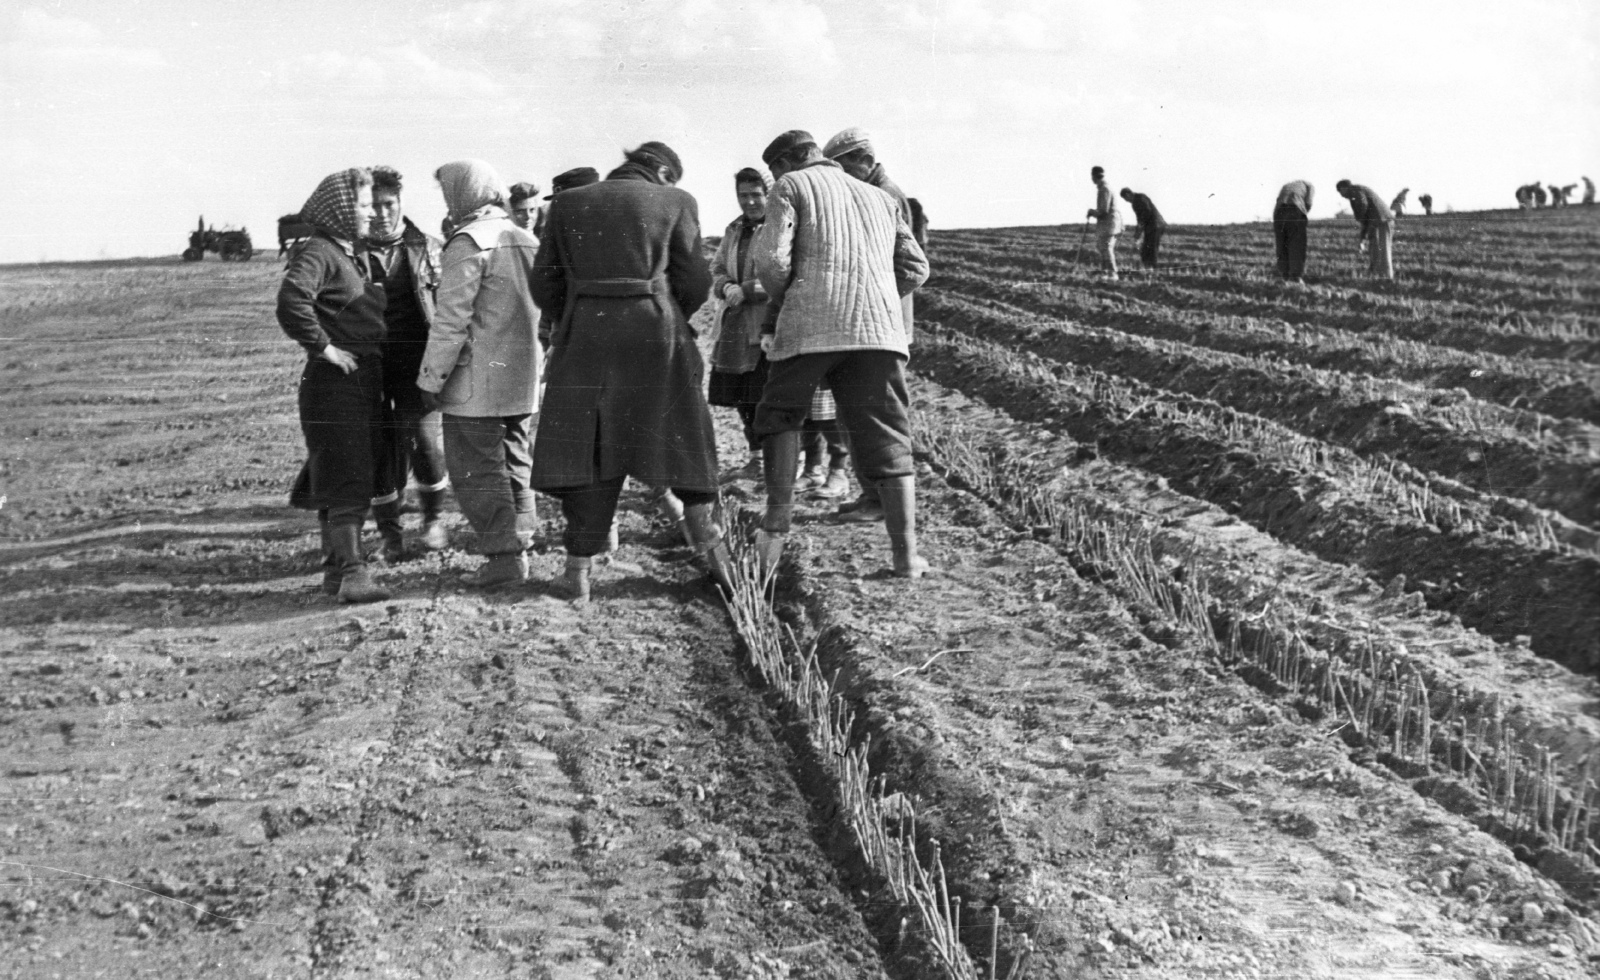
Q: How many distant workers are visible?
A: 11